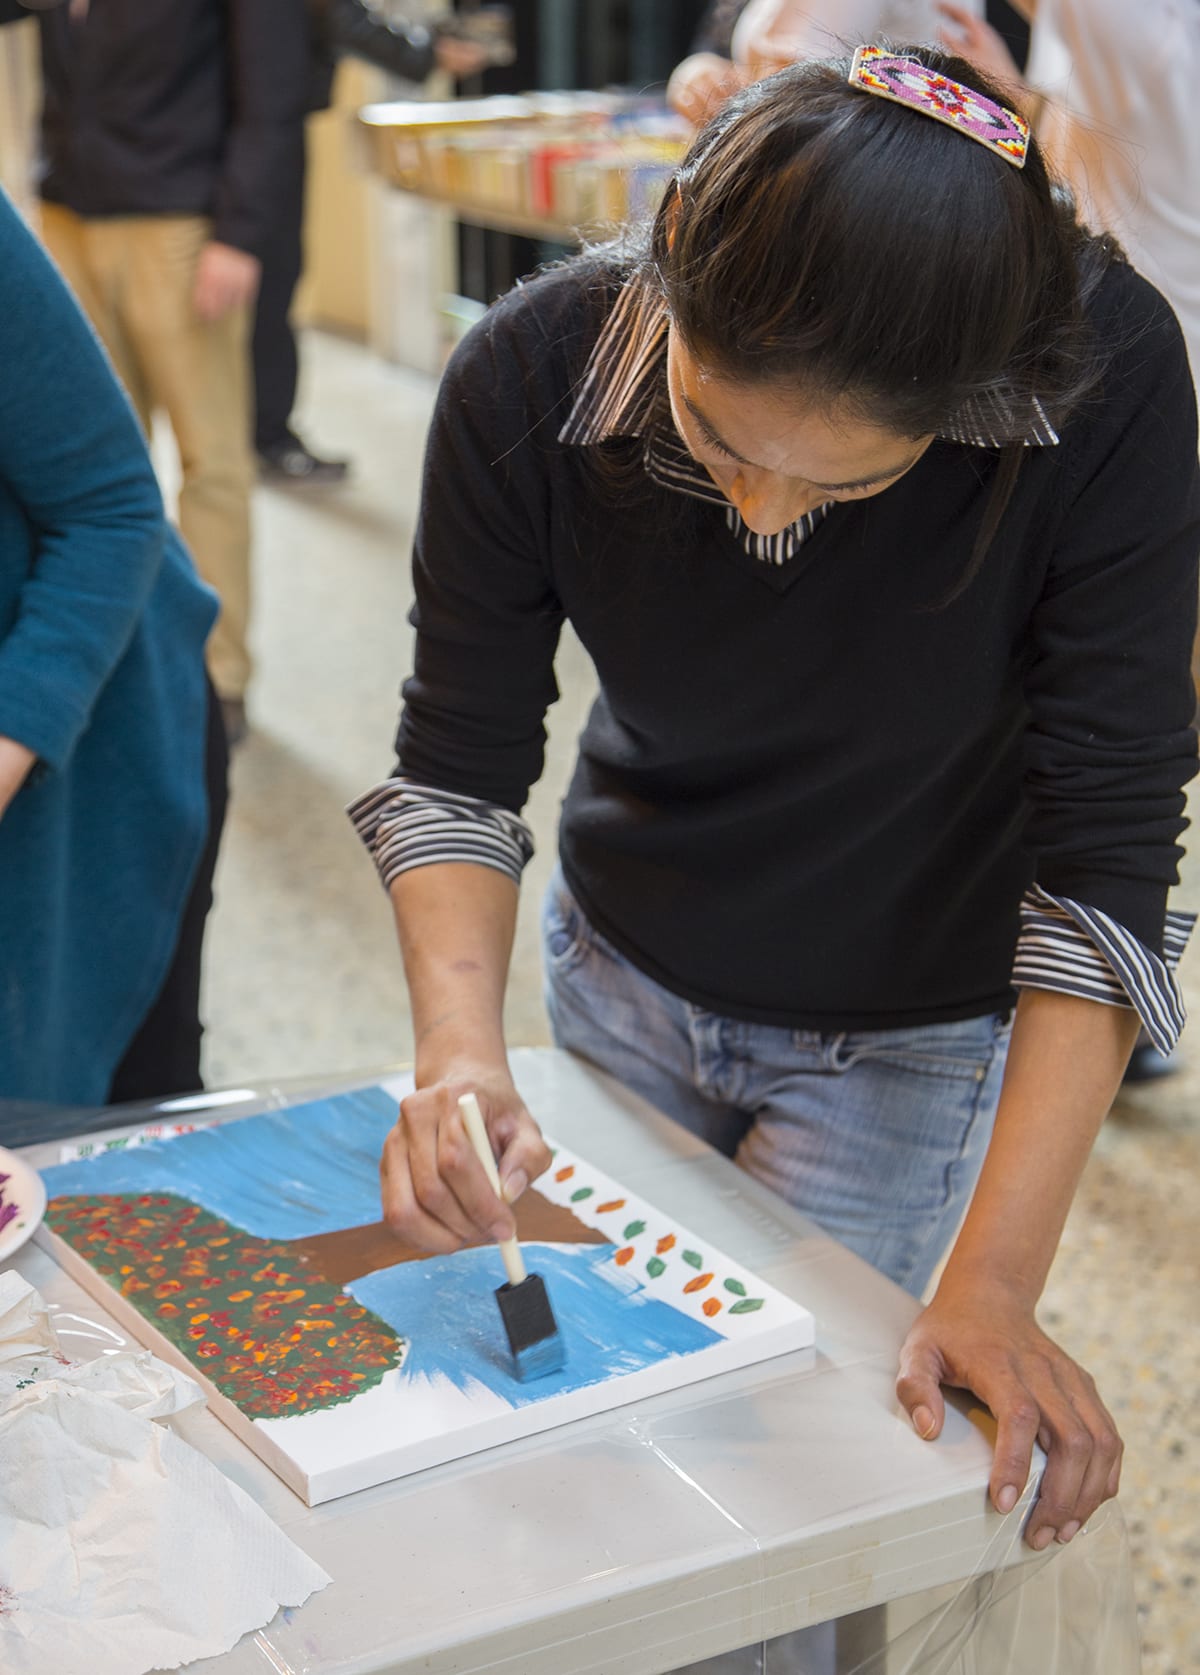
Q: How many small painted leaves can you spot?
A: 12